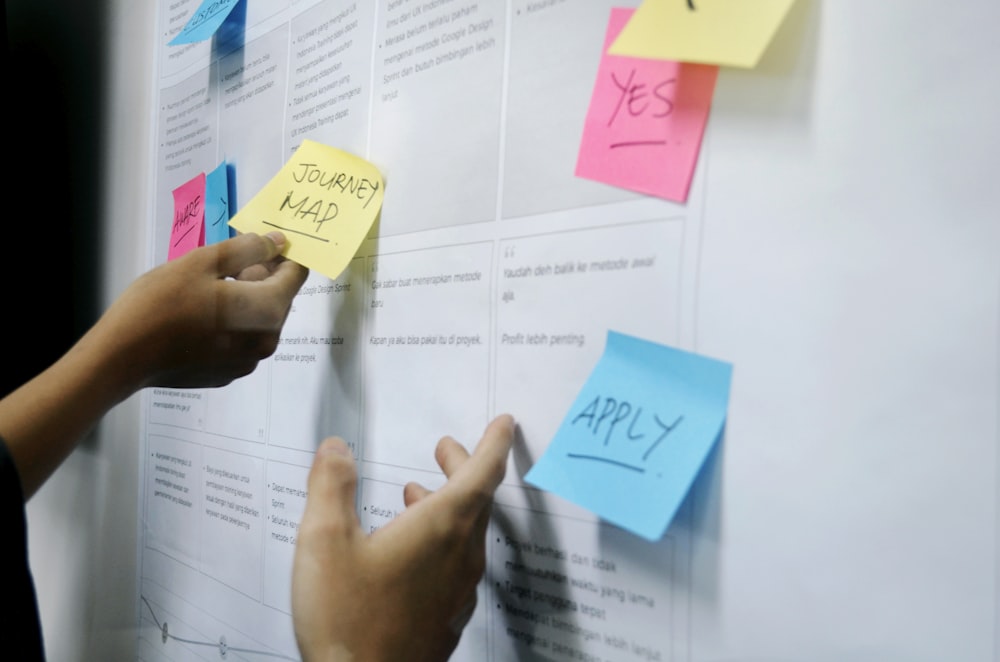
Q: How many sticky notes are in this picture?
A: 7